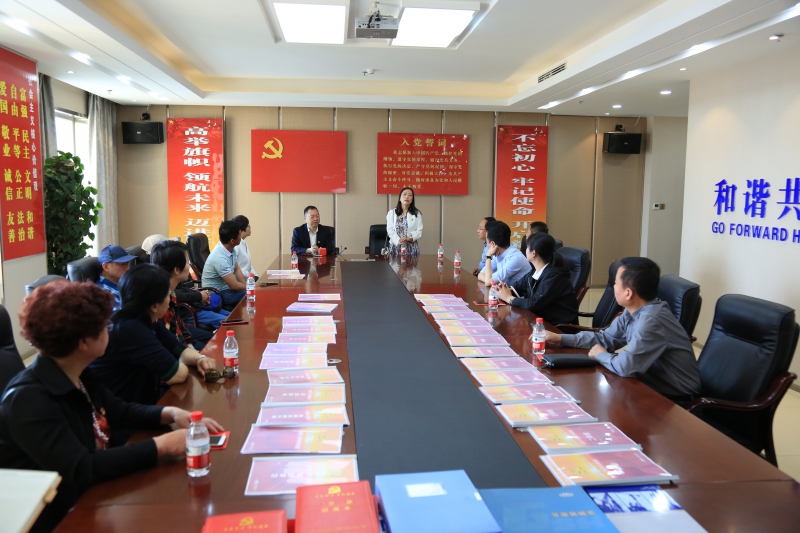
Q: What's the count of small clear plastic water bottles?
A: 9